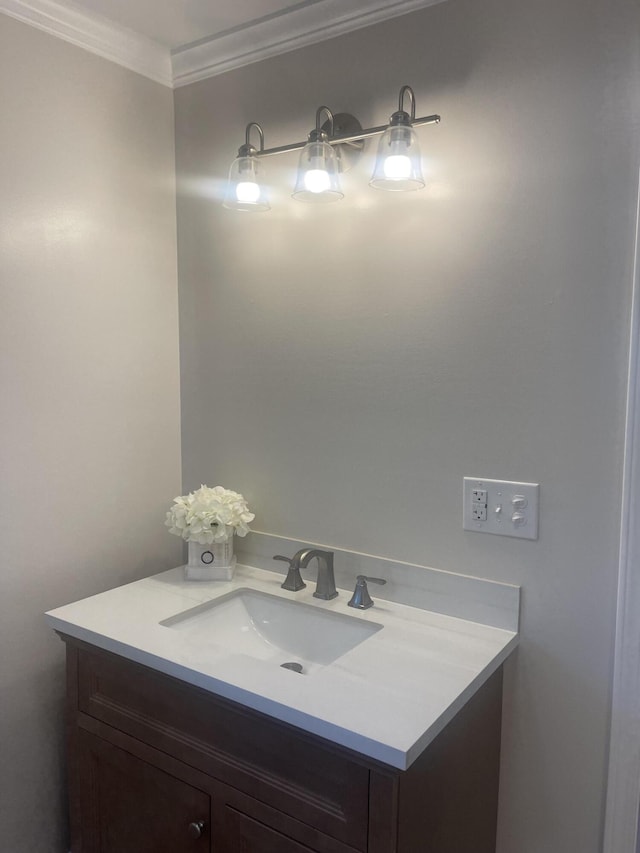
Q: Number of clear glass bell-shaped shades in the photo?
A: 3